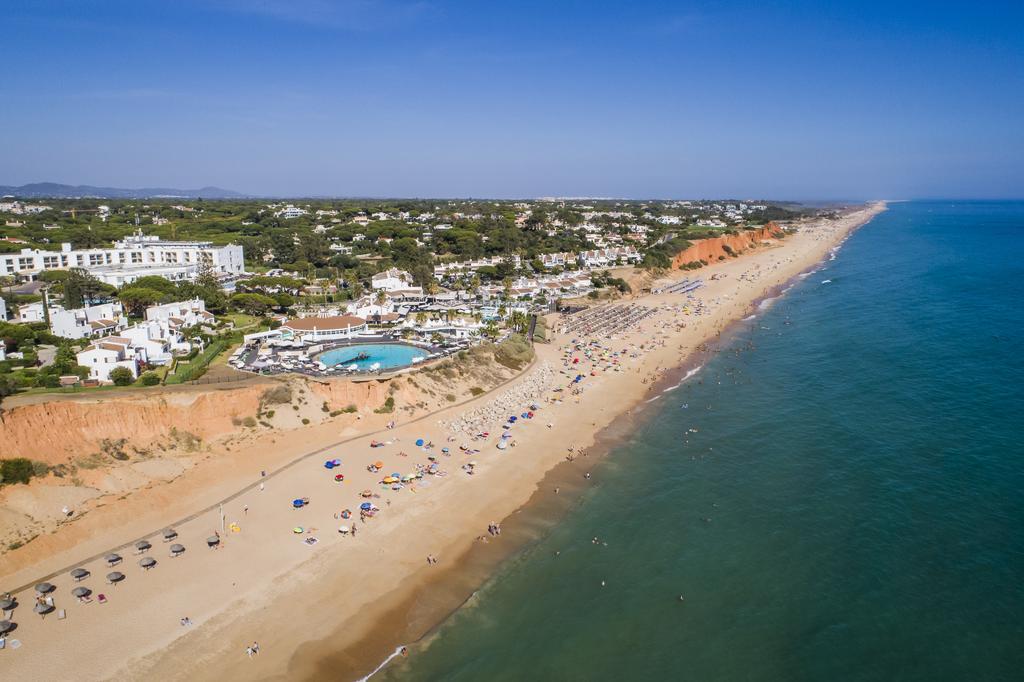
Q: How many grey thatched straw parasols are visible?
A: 13